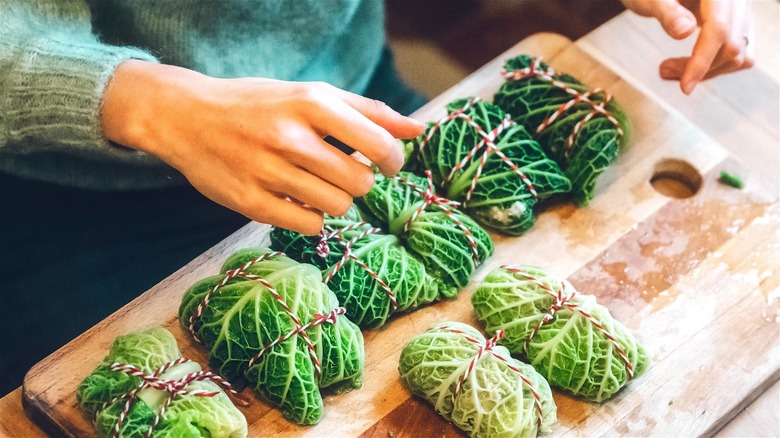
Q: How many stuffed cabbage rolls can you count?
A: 8